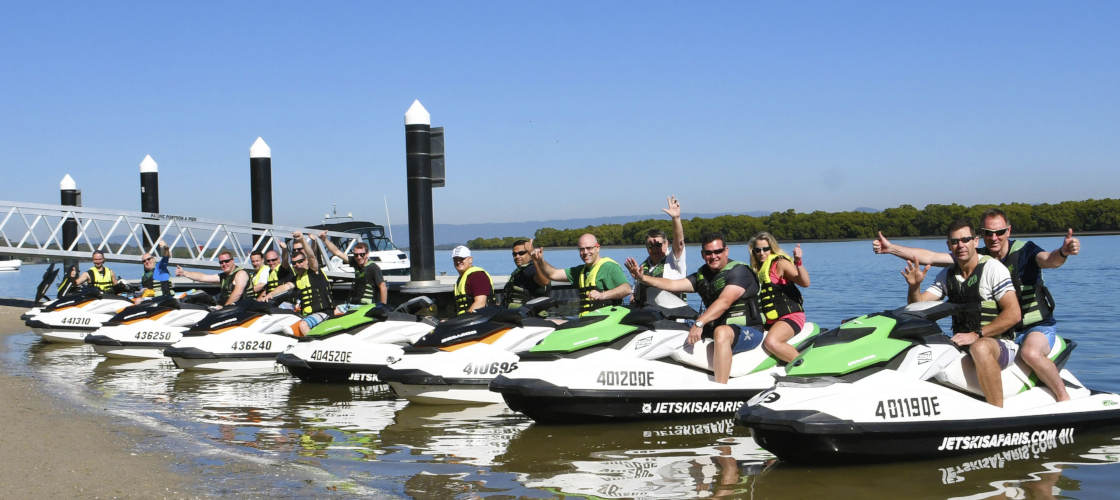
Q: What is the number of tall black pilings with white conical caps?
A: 4